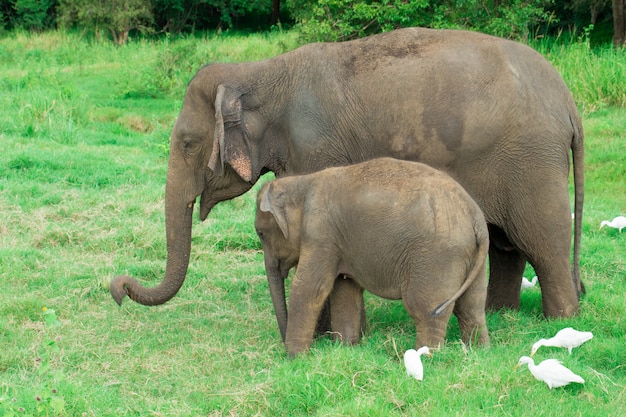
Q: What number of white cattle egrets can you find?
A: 5